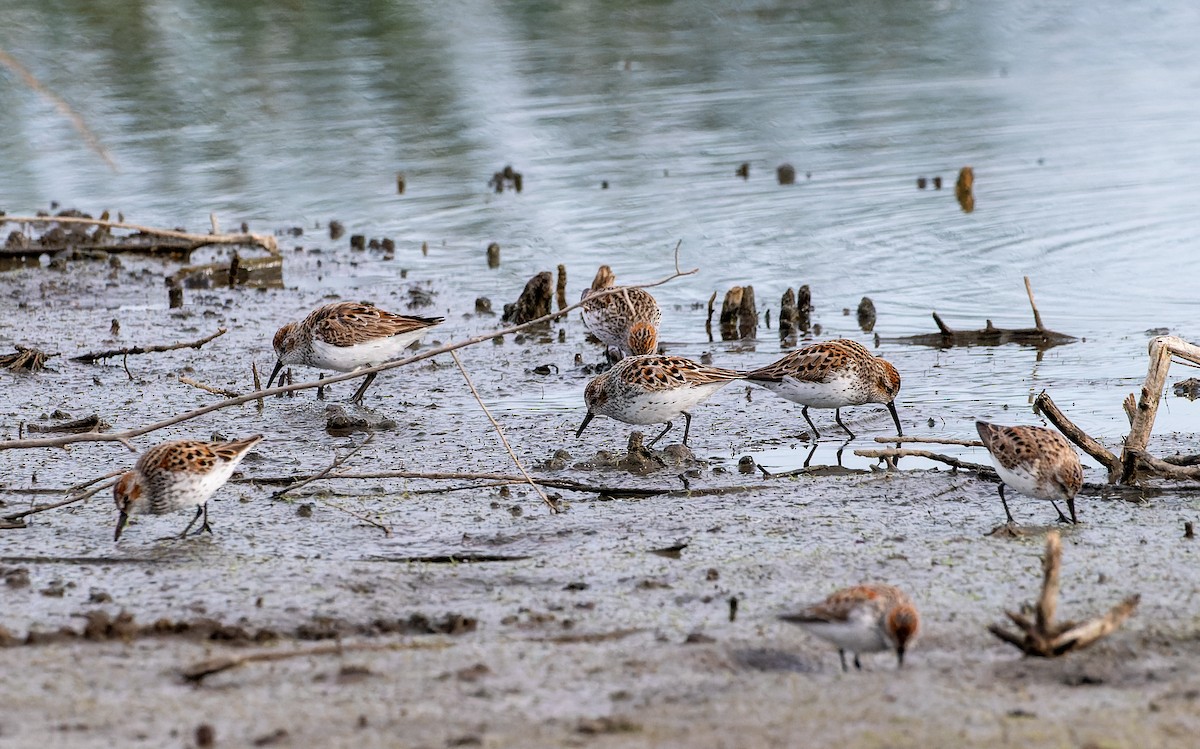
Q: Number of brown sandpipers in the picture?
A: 7